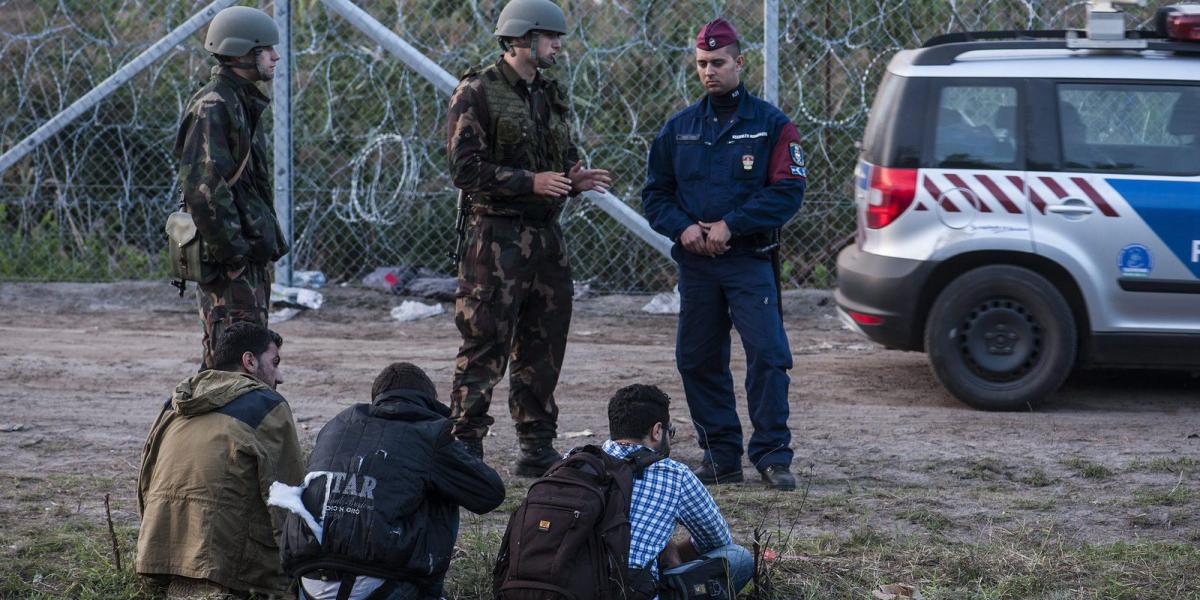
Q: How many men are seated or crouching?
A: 3